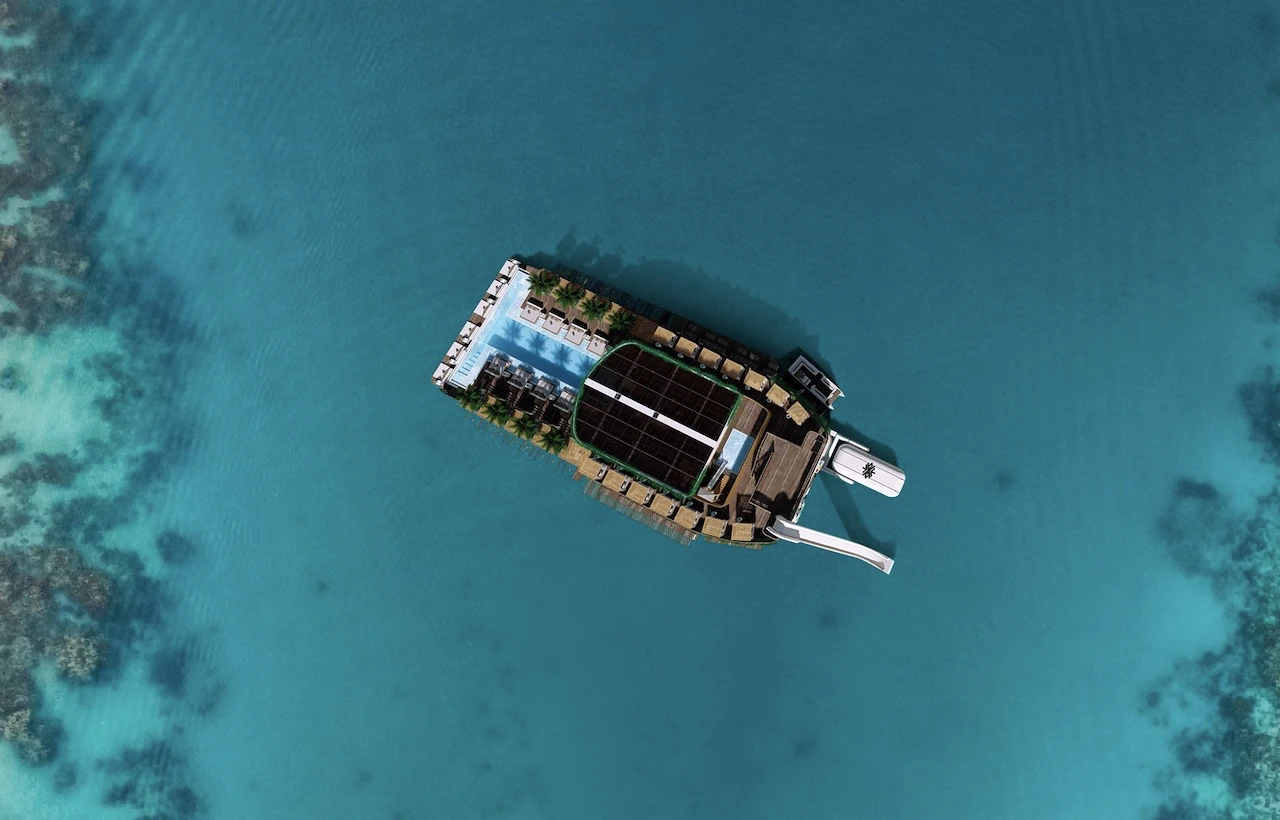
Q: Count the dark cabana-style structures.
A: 4